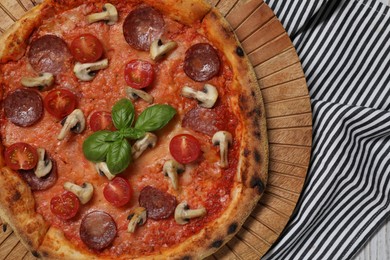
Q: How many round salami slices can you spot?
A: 8